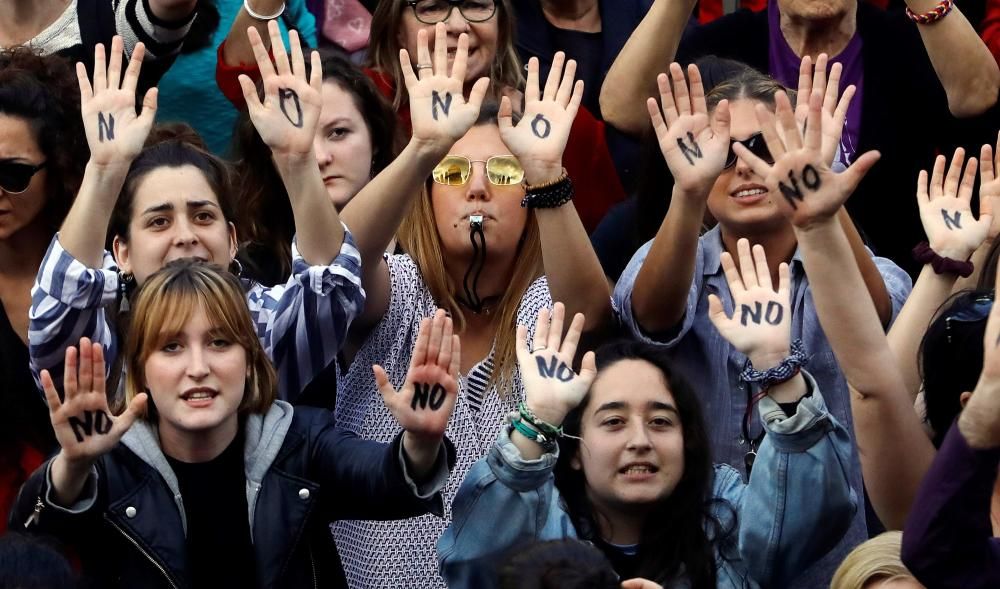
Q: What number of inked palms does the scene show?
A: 11